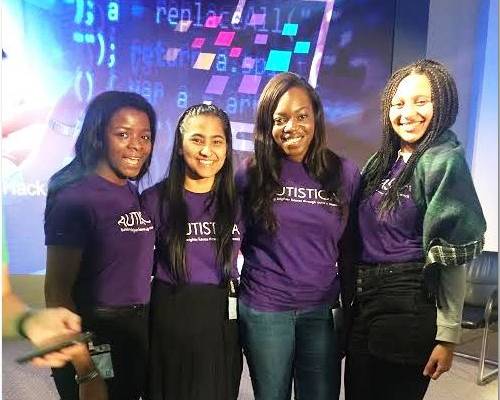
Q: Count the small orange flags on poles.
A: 0